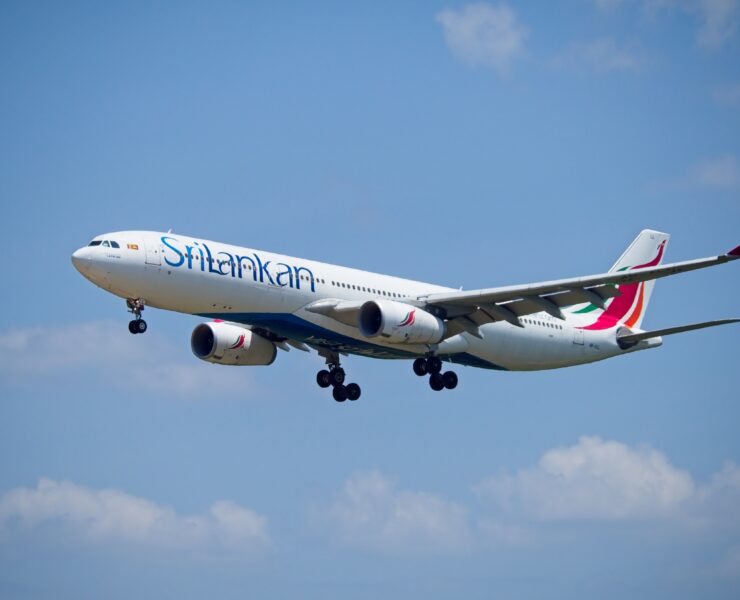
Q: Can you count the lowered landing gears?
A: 3